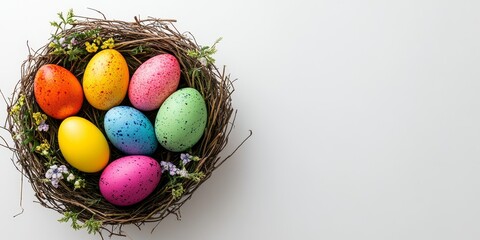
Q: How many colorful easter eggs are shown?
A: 7